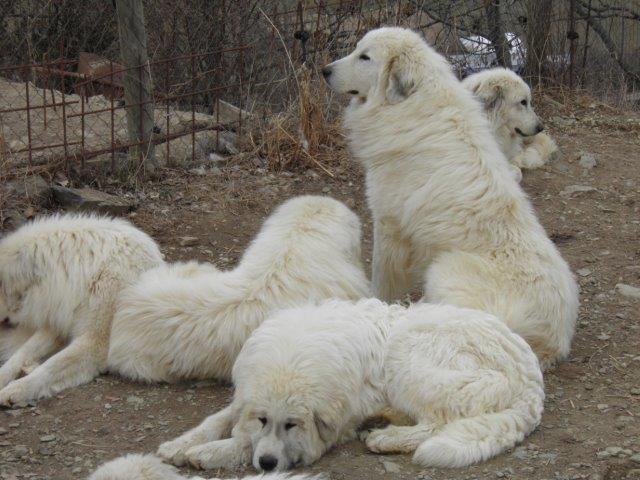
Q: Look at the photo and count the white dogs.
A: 6